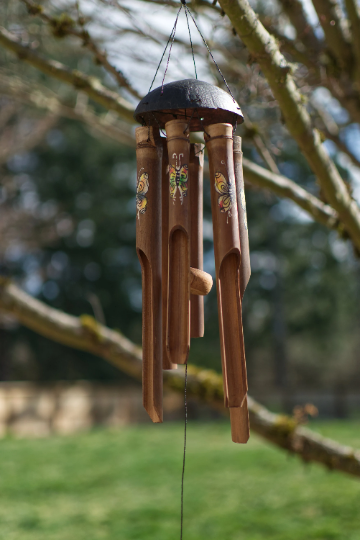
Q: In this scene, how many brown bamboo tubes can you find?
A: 6